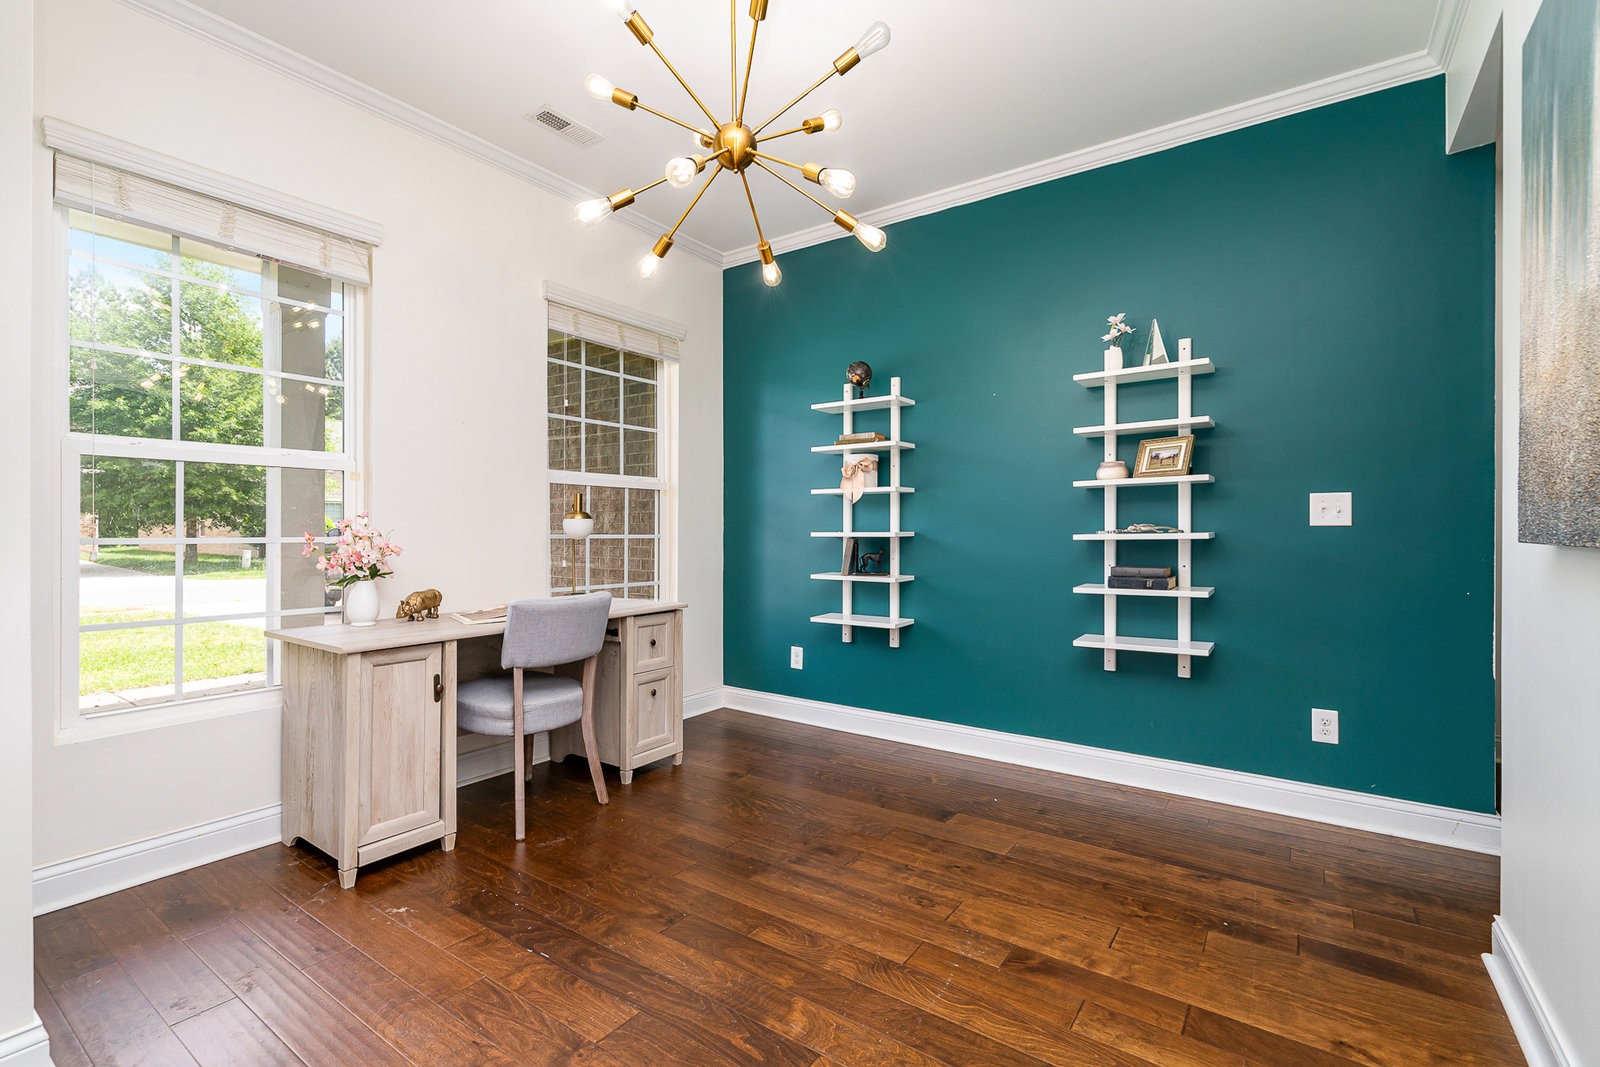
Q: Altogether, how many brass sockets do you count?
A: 12